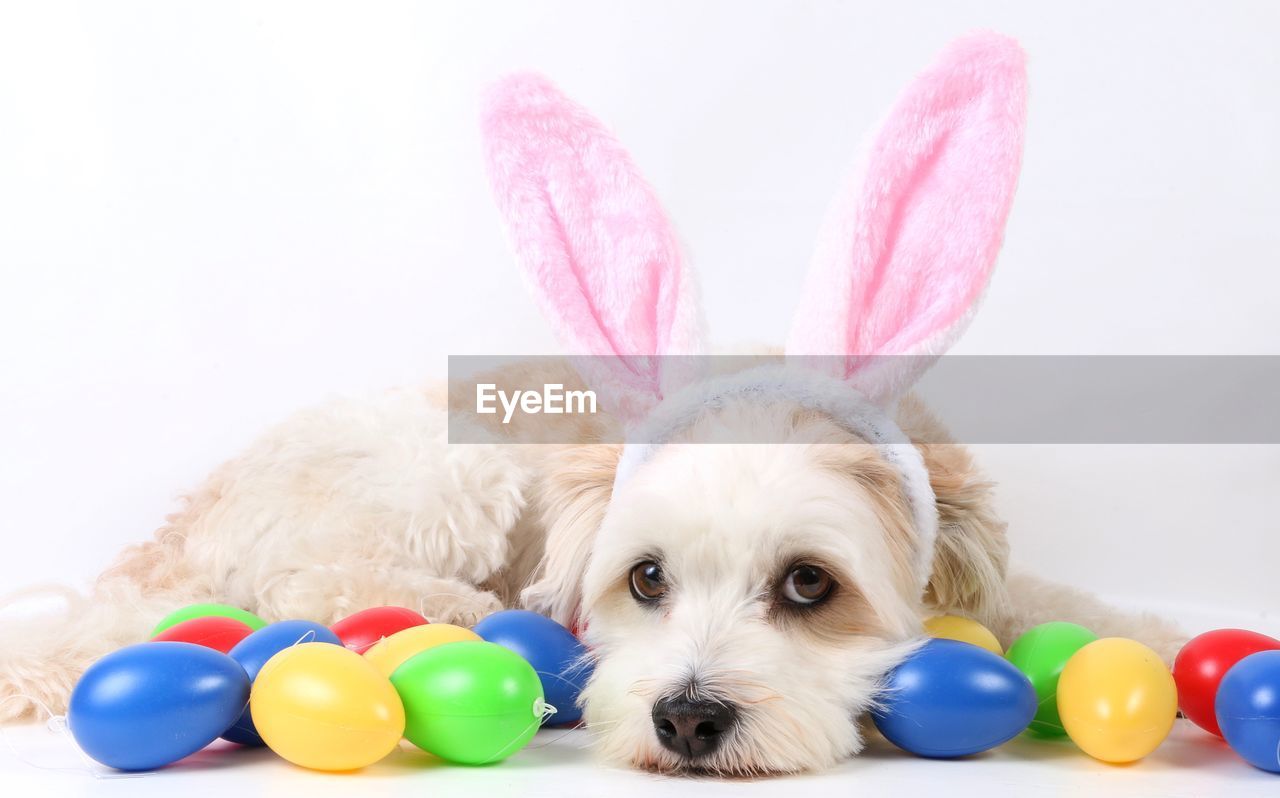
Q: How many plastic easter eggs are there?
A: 15